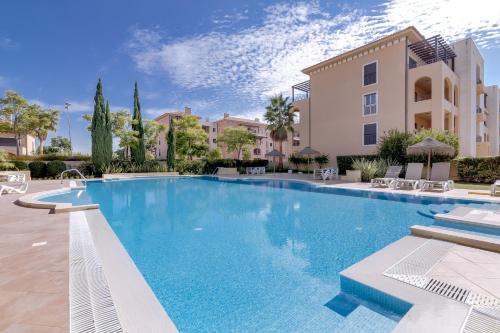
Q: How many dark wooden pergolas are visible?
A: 2